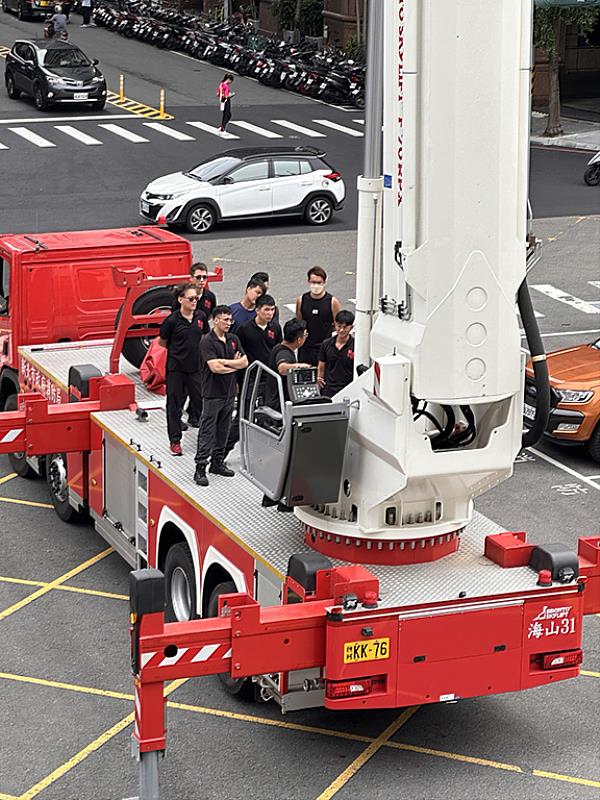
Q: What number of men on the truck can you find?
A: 9